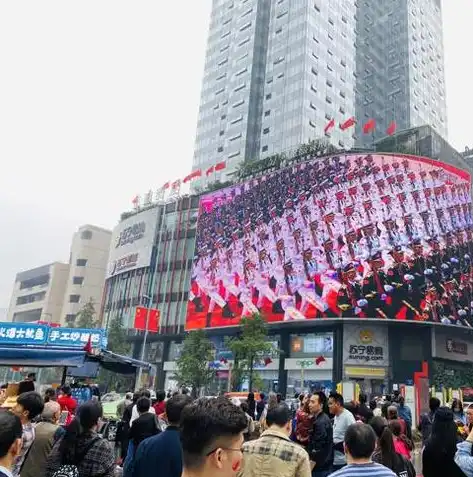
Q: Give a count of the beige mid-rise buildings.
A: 2